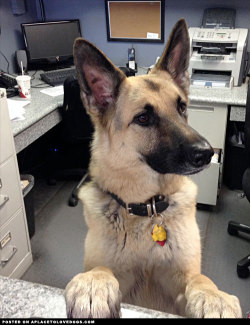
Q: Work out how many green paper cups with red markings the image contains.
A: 0